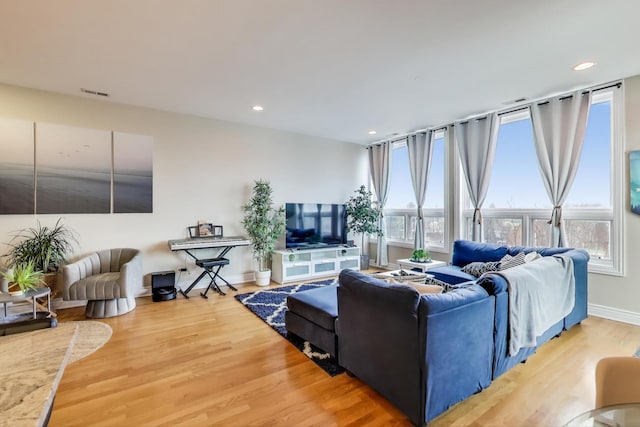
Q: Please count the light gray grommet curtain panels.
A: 4